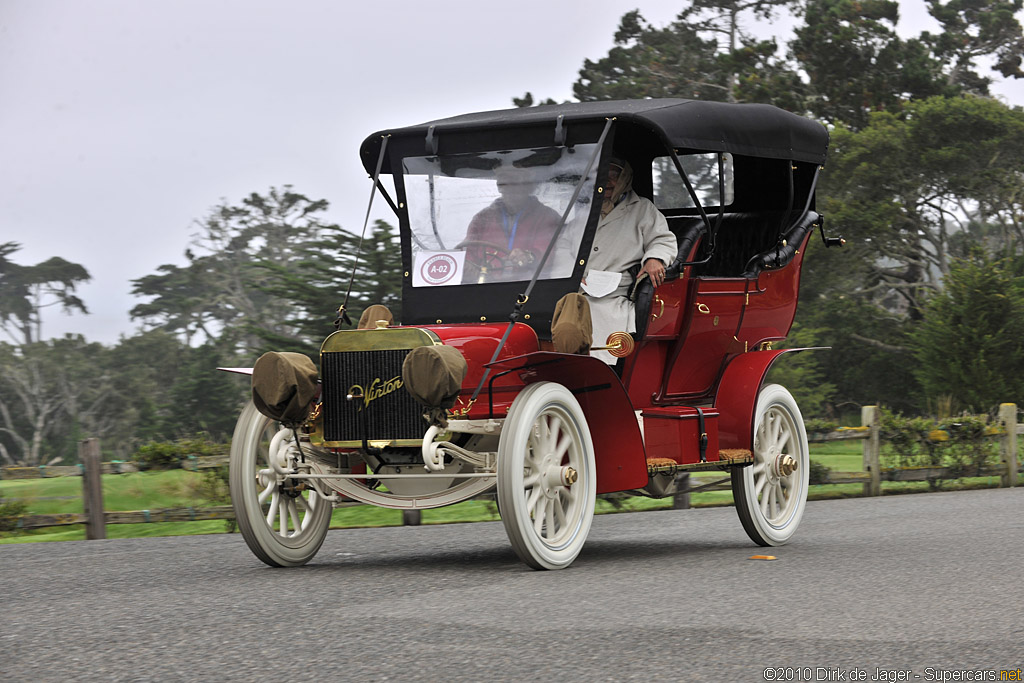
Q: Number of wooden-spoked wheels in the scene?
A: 3